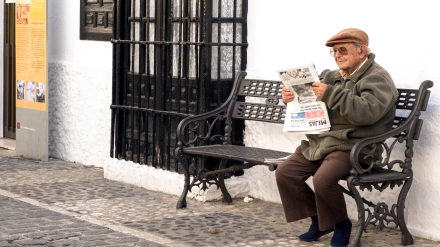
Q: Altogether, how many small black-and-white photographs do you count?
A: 3